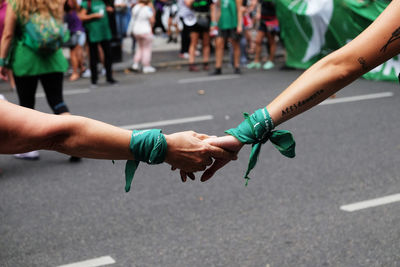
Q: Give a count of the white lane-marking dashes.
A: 6